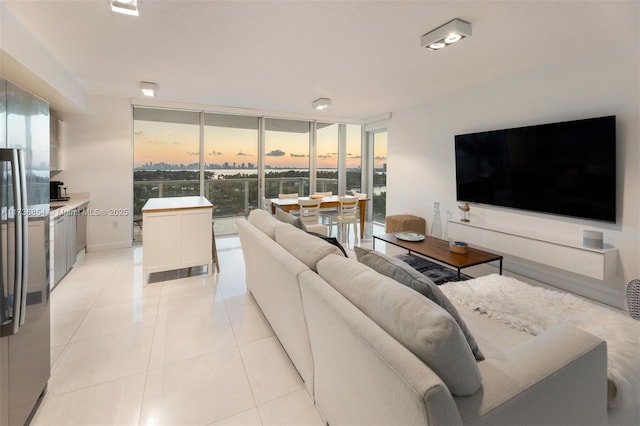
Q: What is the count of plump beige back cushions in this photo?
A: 3